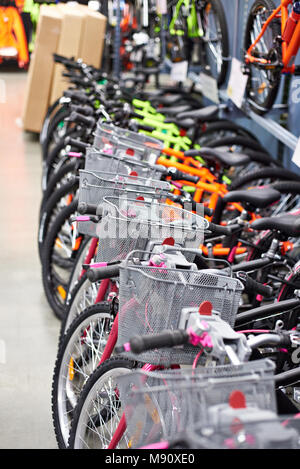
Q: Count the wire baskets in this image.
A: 6